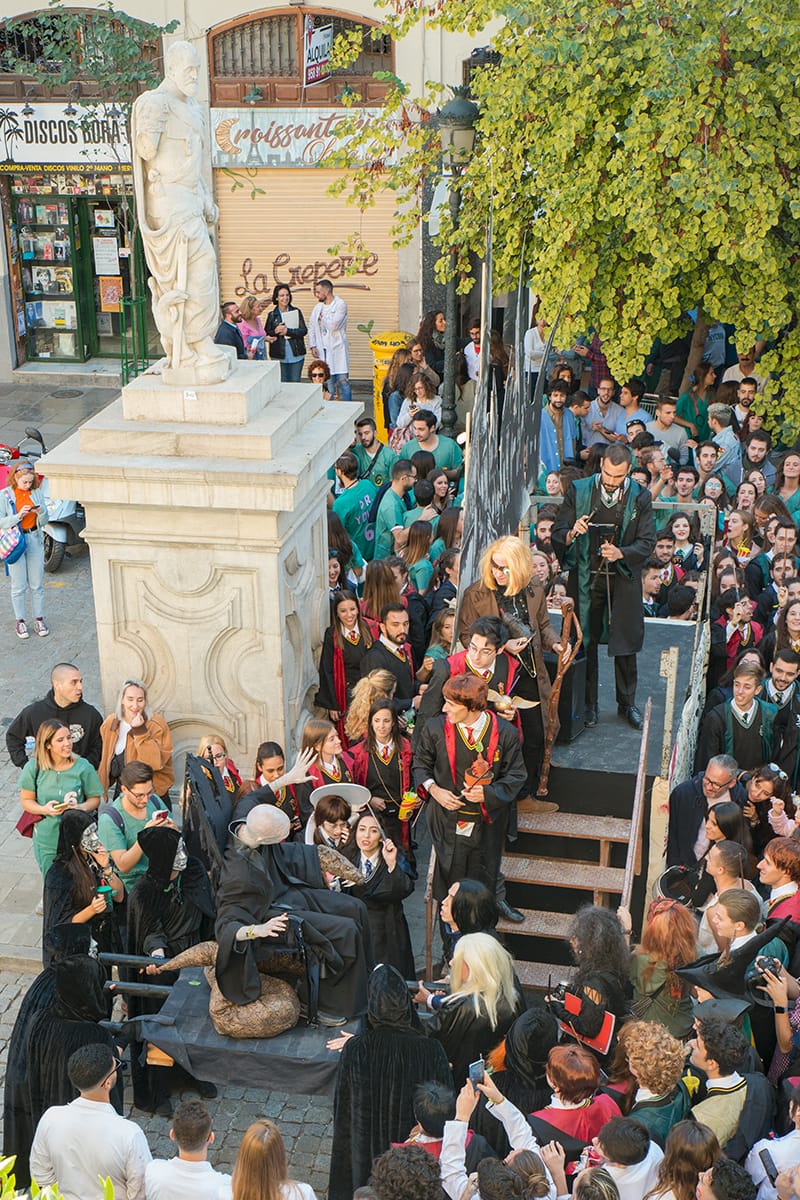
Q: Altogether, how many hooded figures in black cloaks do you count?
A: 6